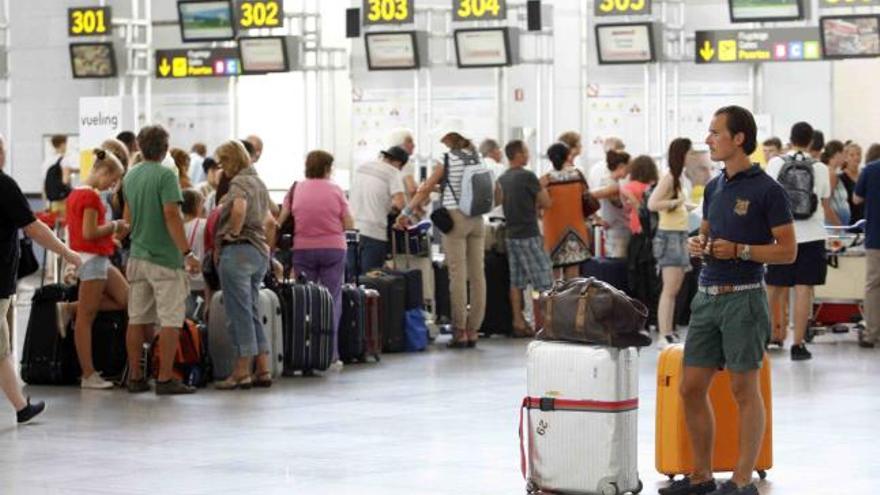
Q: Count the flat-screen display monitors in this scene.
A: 8